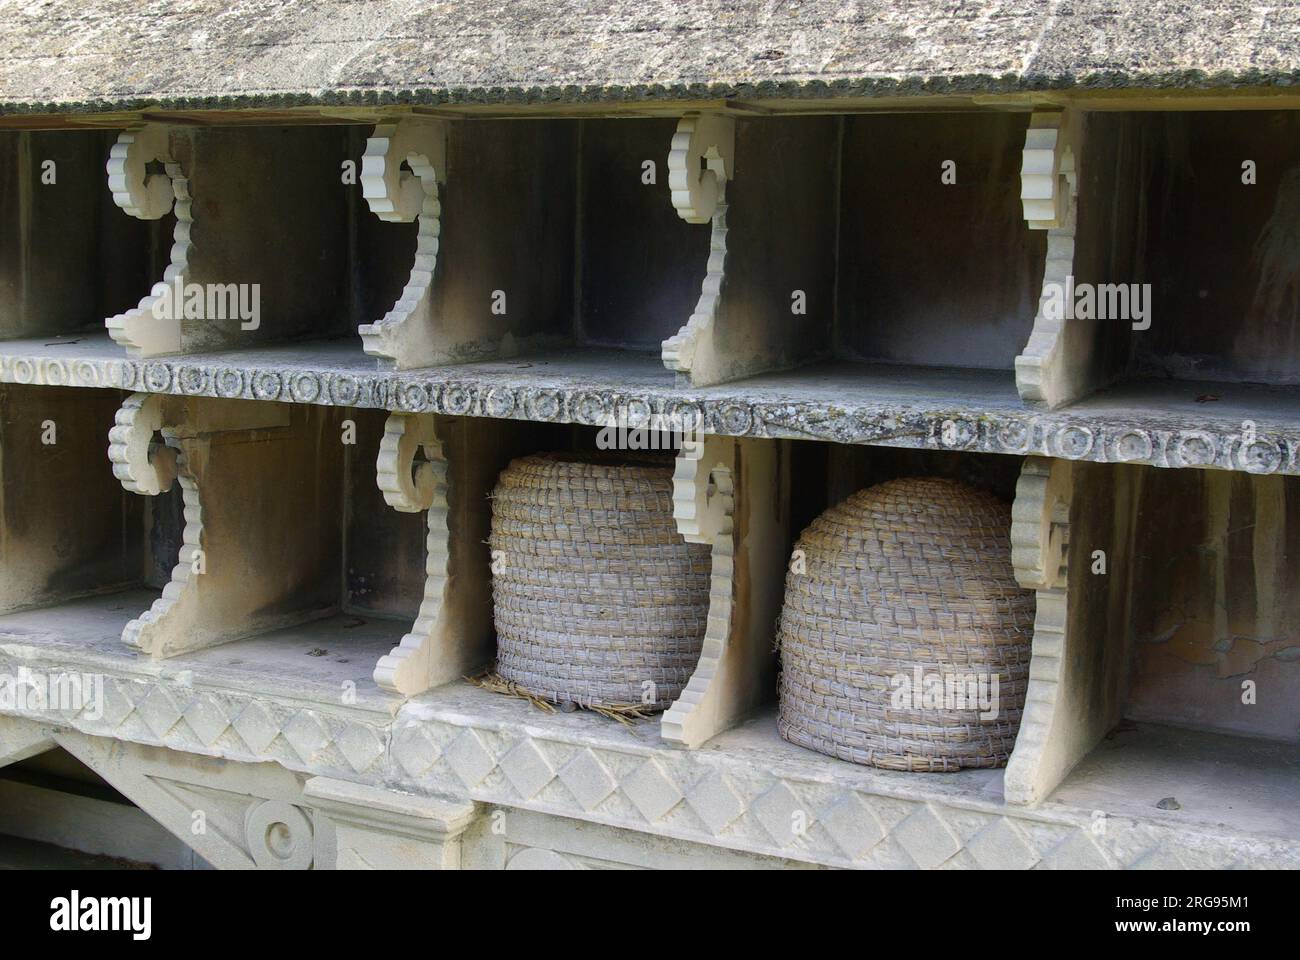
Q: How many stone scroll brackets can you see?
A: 8